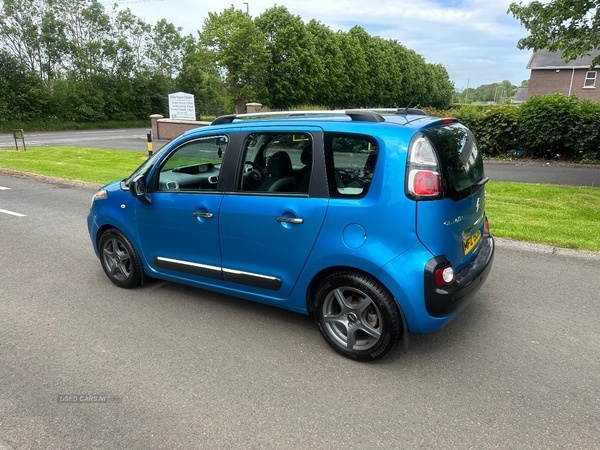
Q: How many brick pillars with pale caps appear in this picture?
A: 2